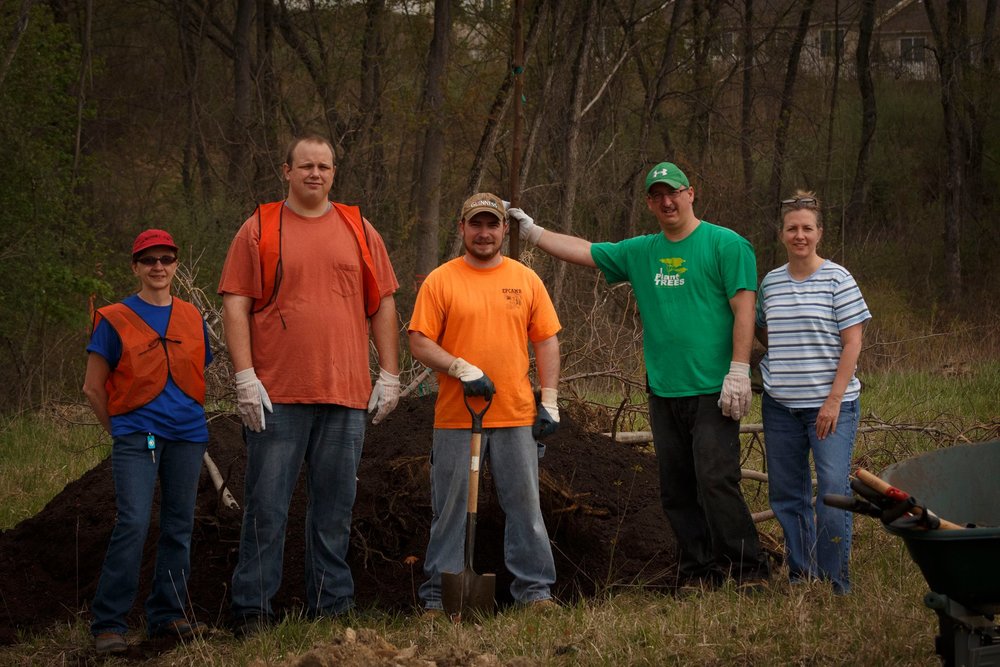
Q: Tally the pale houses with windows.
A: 1